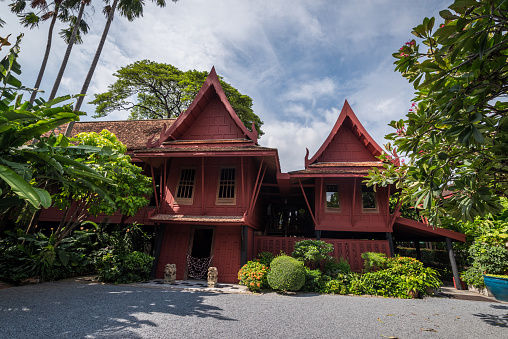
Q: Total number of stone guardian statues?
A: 2